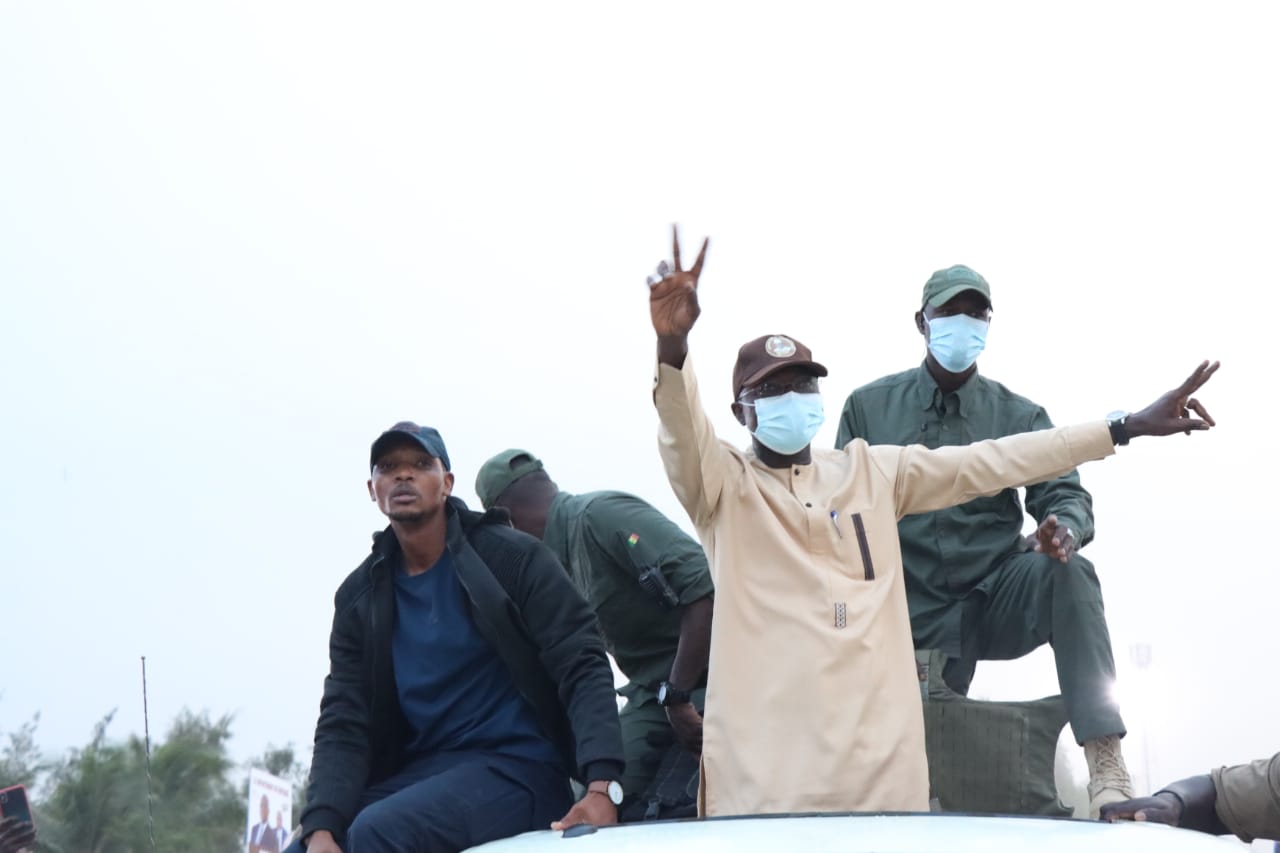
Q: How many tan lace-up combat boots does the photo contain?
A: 1